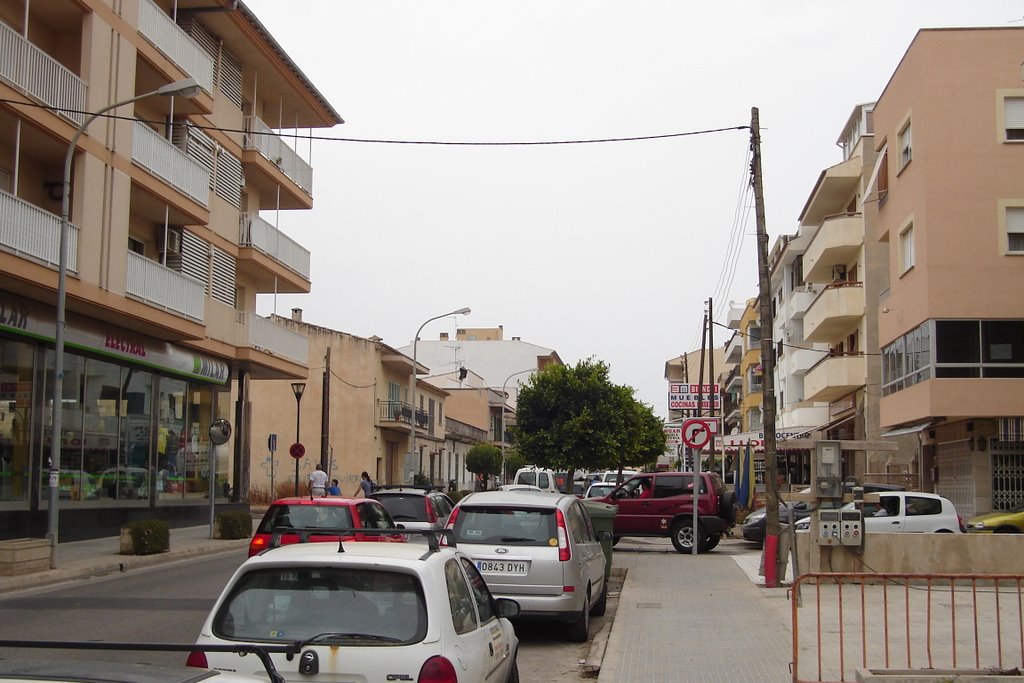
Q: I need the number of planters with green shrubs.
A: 2